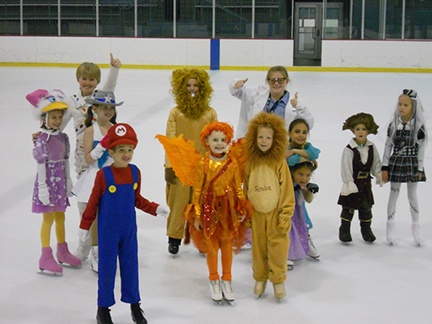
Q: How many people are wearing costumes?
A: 12